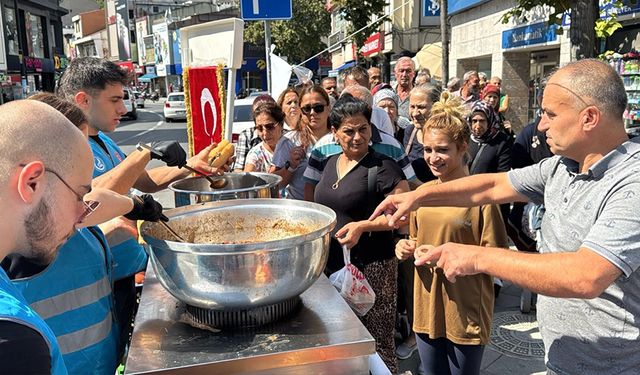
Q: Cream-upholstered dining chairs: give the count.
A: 0